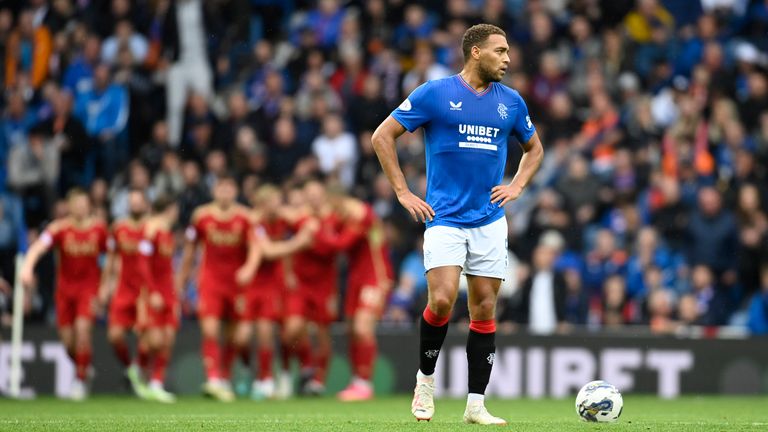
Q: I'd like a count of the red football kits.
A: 8